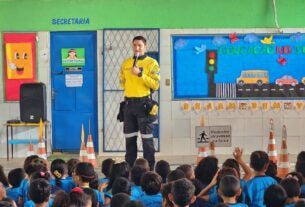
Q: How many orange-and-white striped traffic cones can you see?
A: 8